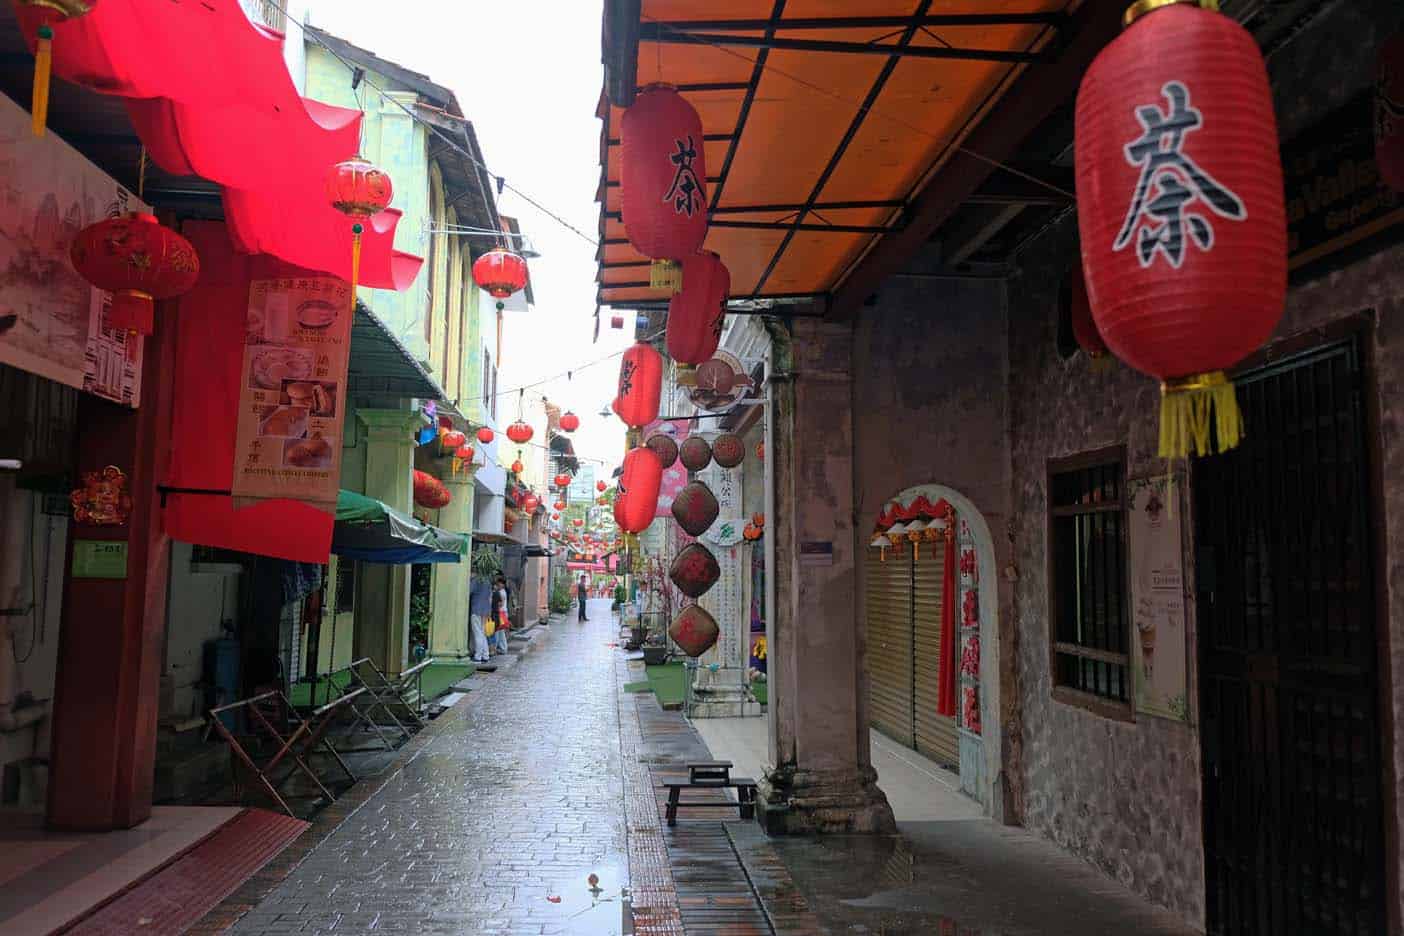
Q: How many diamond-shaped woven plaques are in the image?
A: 3